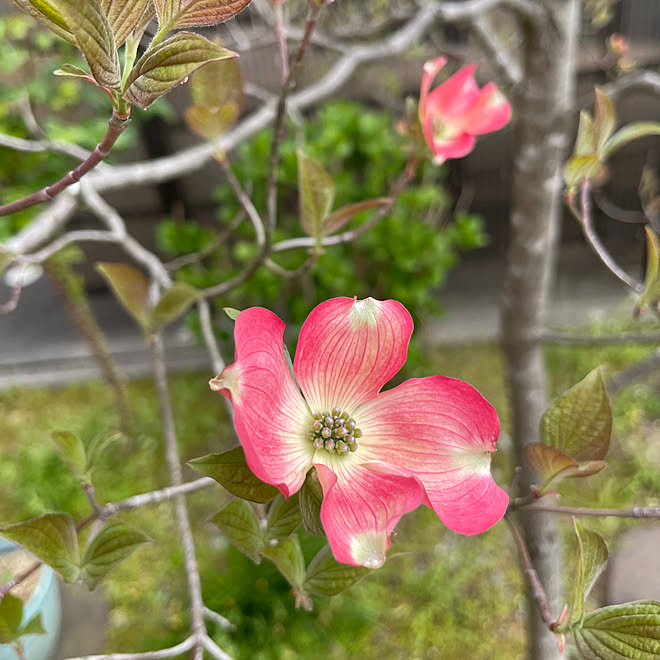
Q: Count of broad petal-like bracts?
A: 8